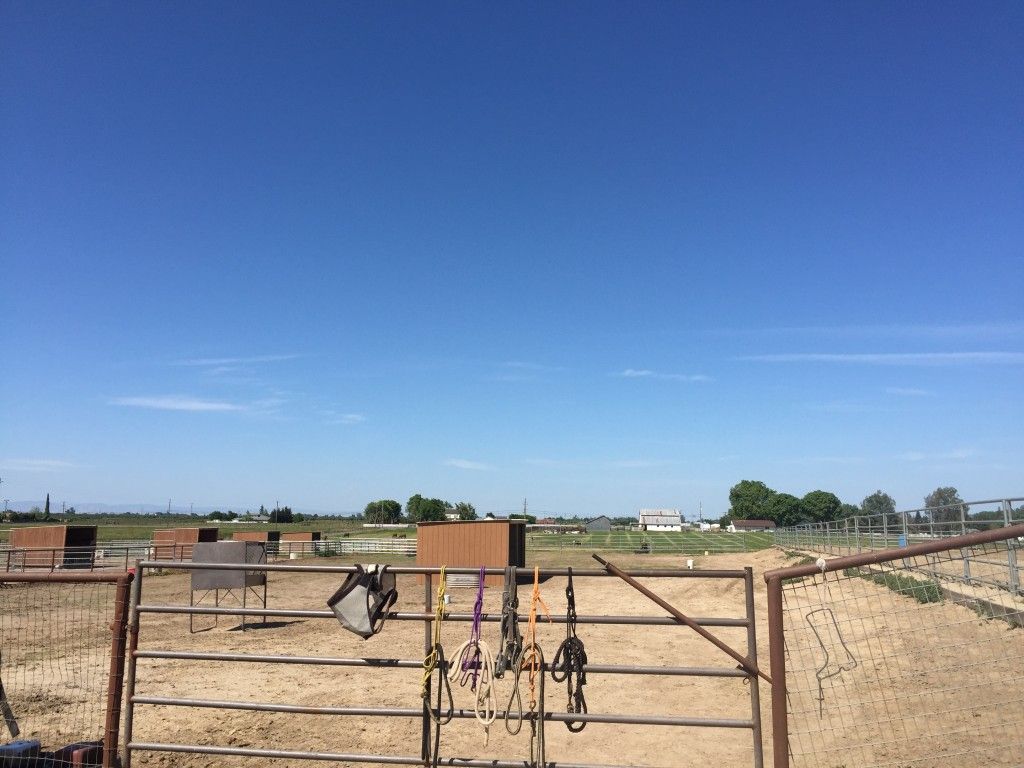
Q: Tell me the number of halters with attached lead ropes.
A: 4